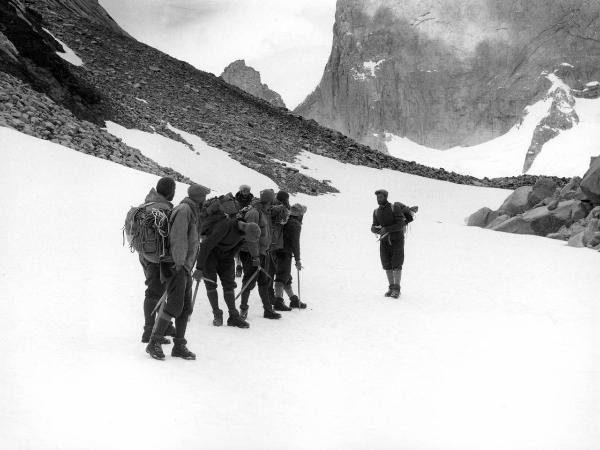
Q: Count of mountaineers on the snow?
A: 8